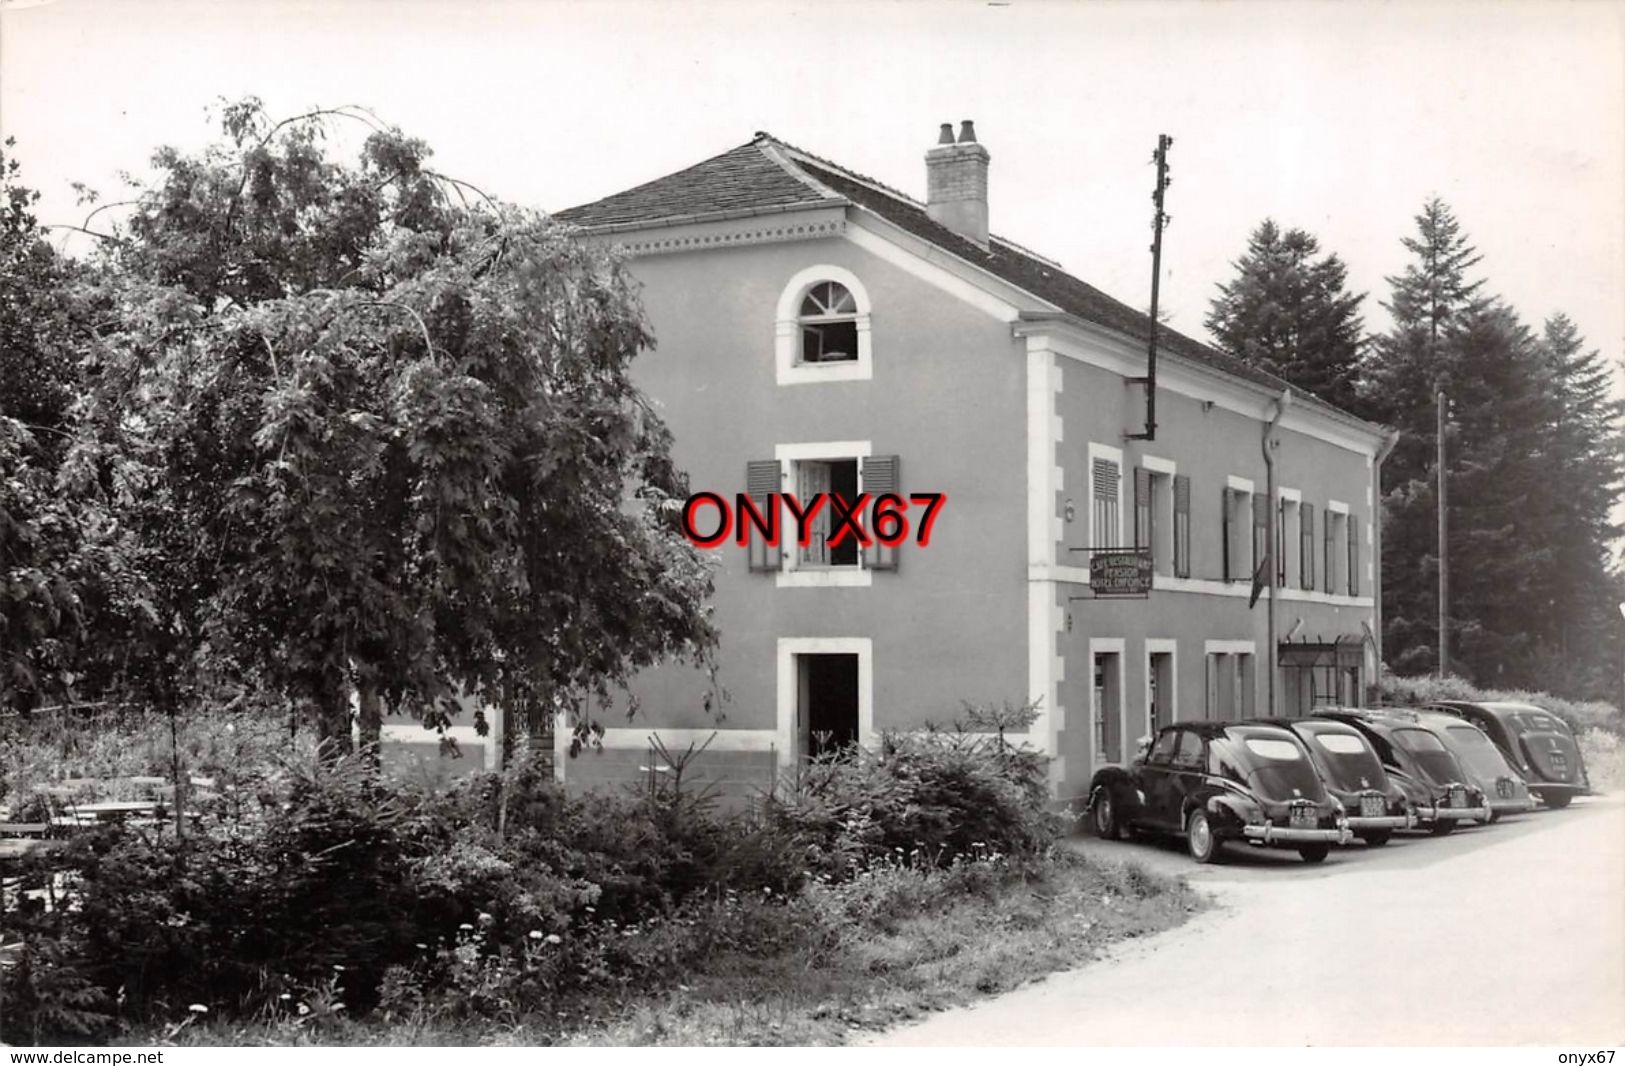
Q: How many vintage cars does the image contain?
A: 5